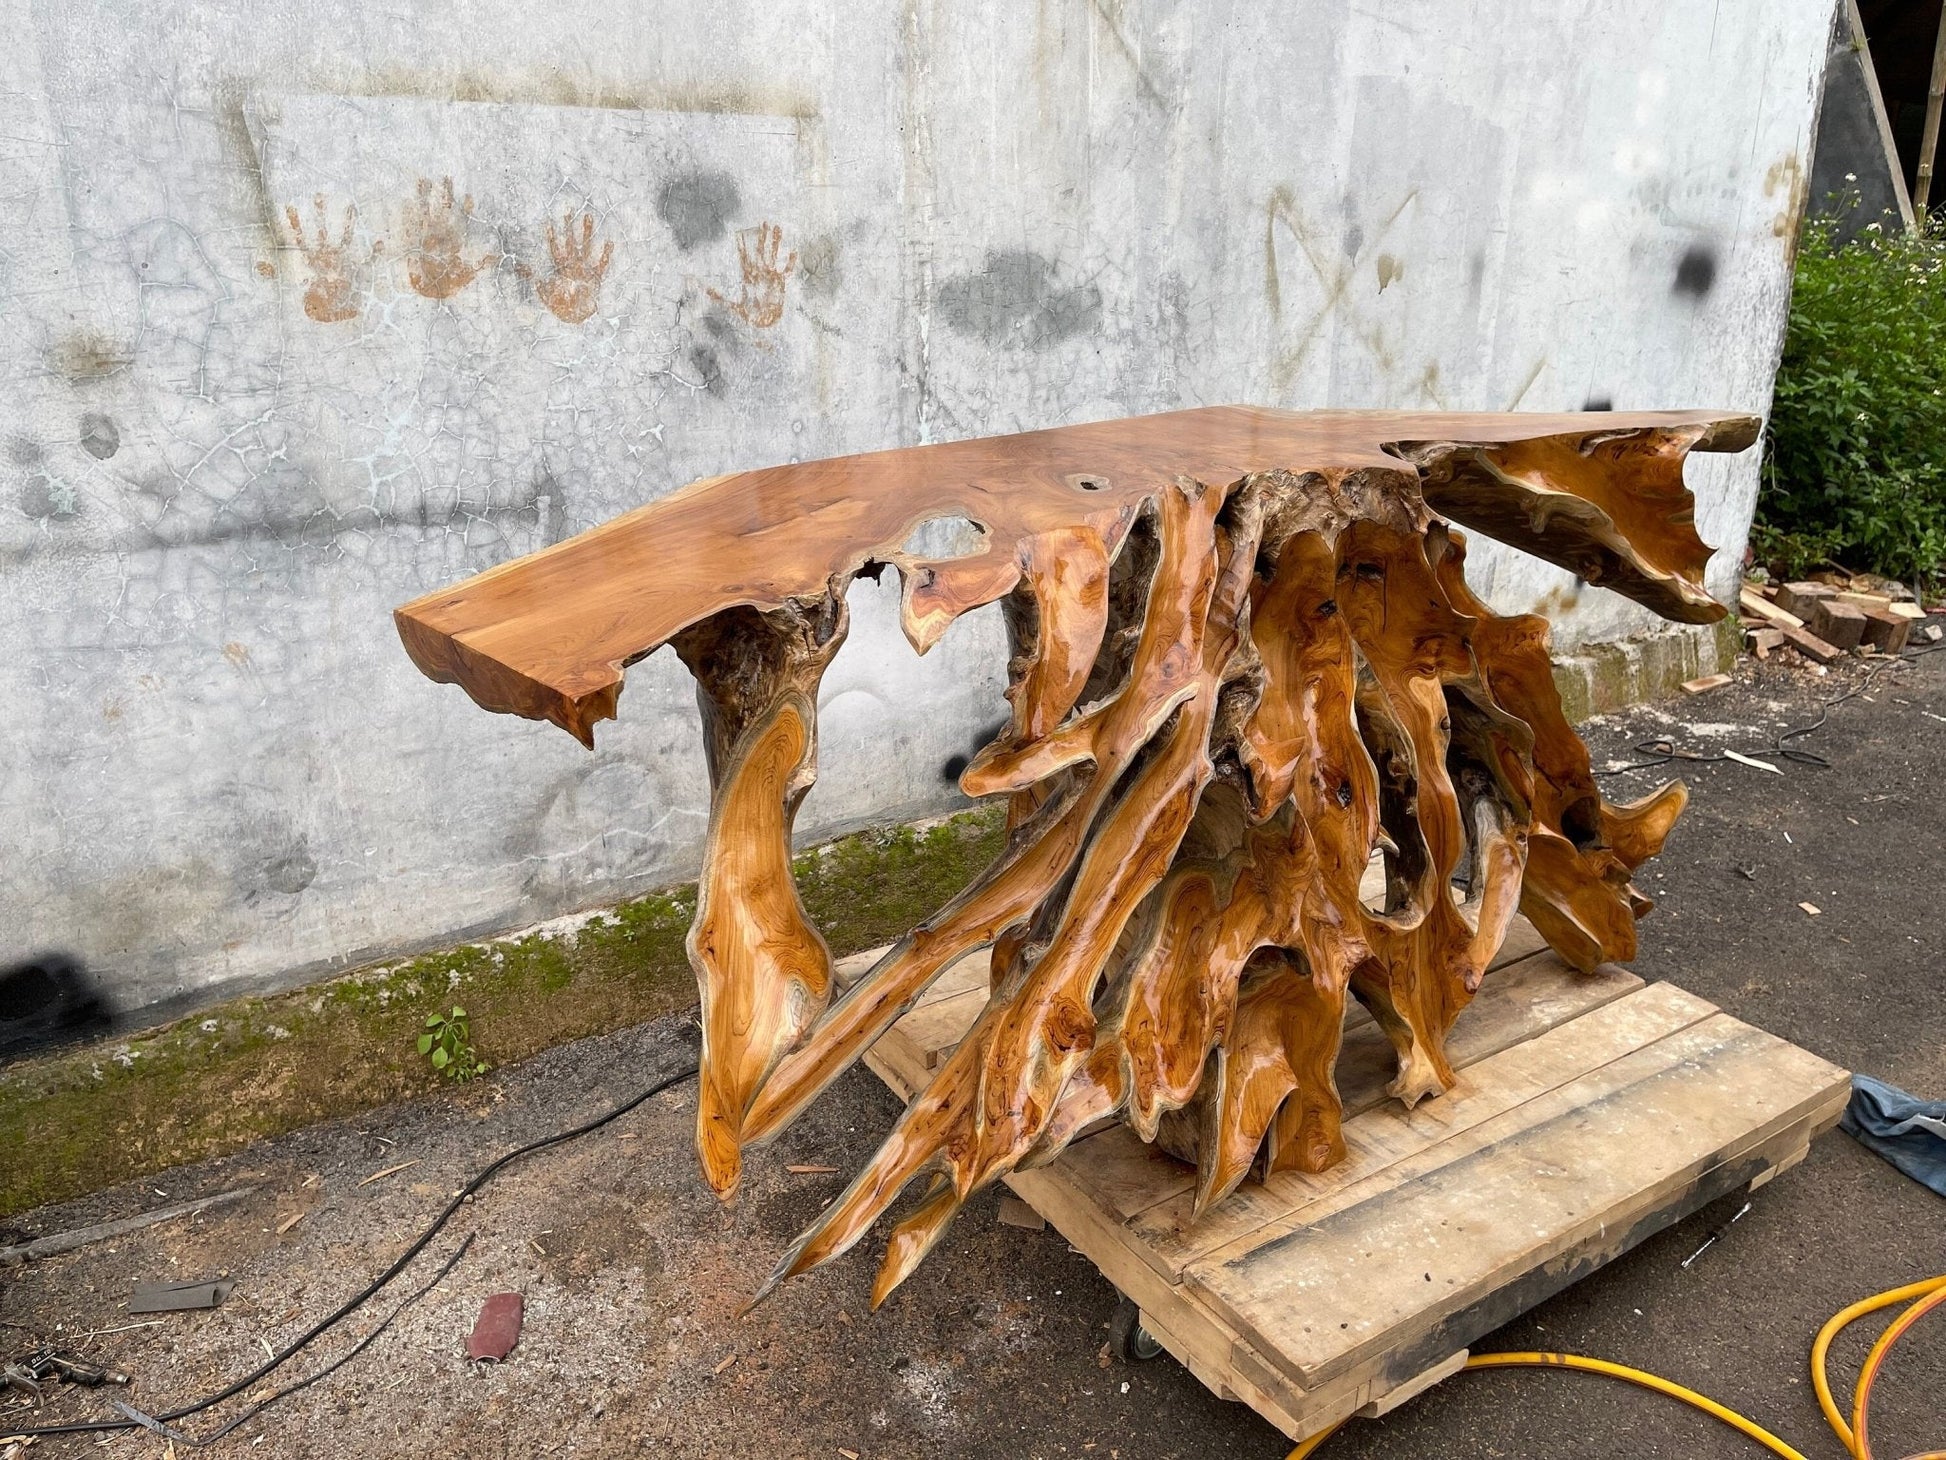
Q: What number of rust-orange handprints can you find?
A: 4